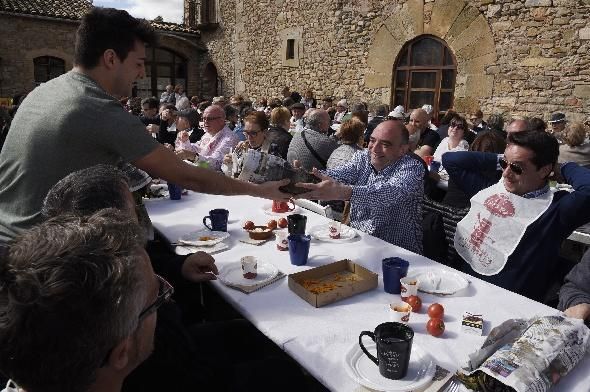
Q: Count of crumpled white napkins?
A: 1